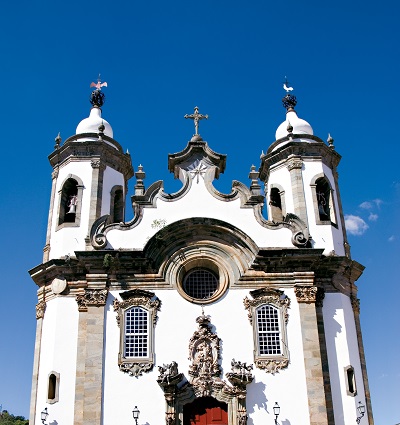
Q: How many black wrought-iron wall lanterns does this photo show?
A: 4